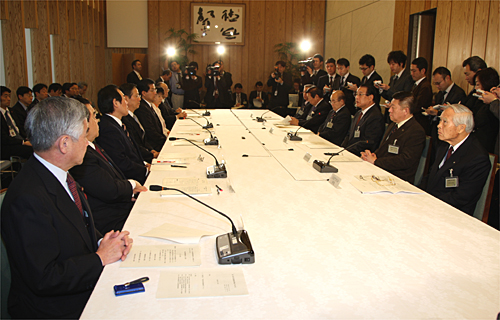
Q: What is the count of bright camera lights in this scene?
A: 3